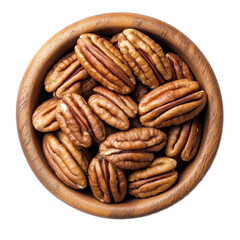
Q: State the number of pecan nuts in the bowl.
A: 13